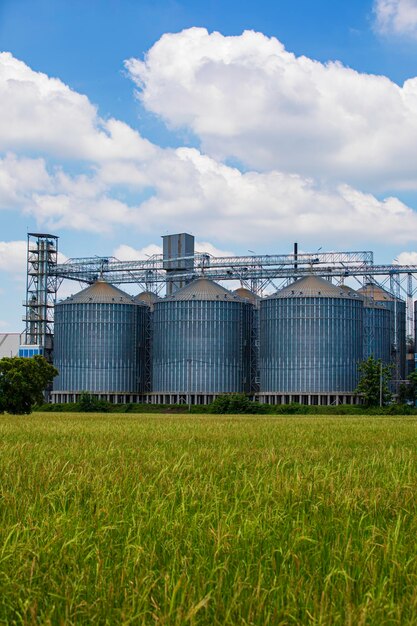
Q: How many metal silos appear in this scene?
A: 7